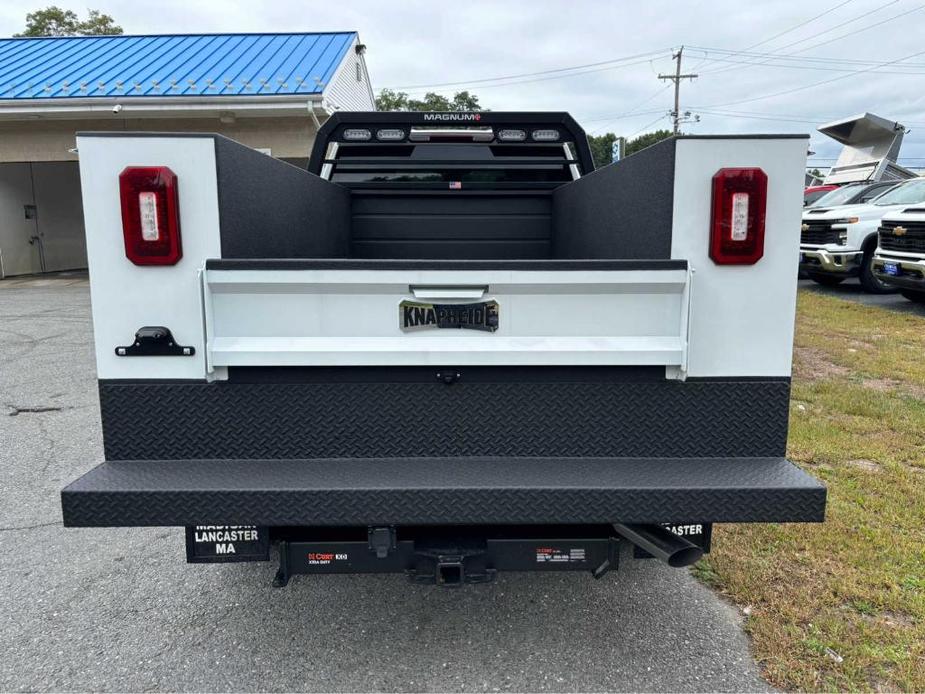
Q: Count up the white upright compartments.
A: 2